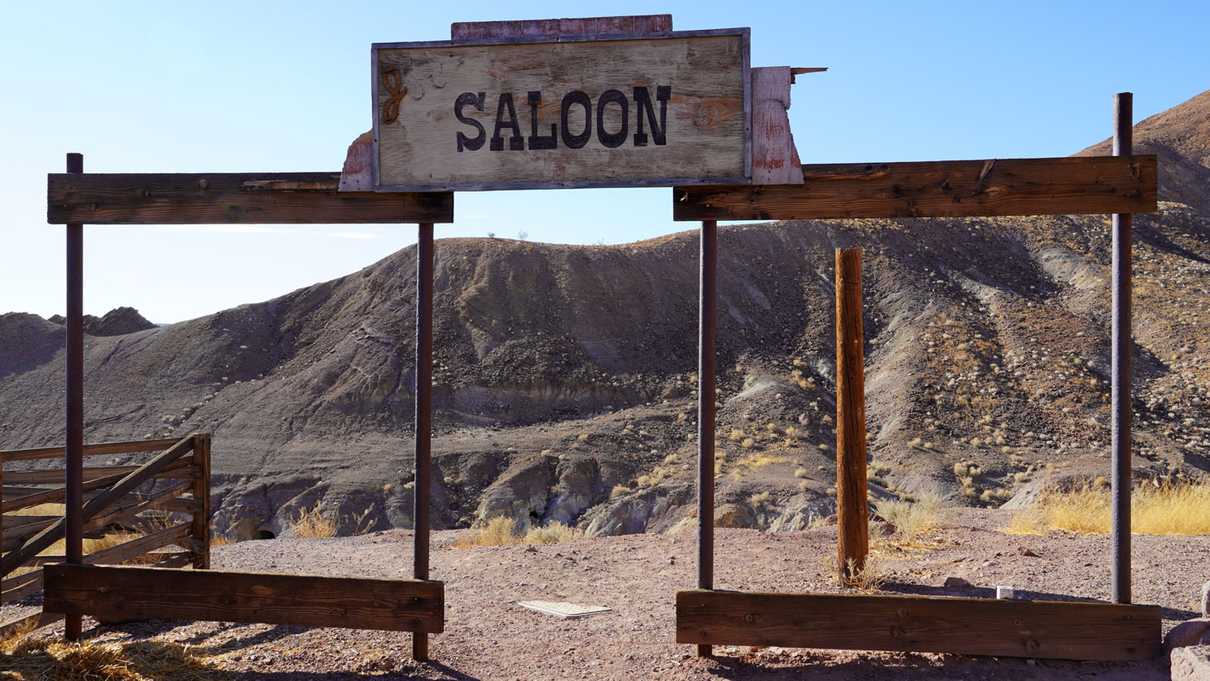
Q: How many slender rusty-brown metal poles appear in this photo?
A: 4